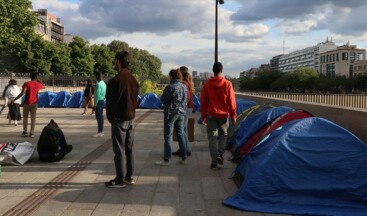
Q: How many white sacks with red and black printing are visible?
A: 1